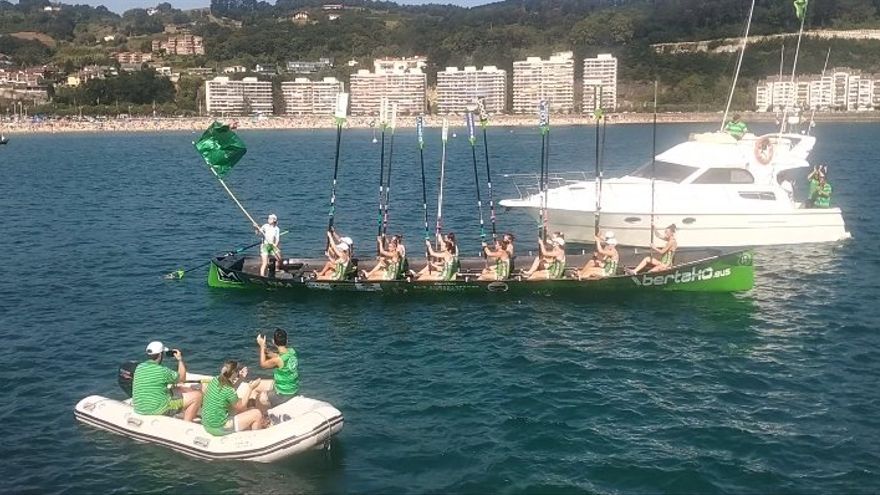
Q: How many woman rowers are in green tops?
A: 13